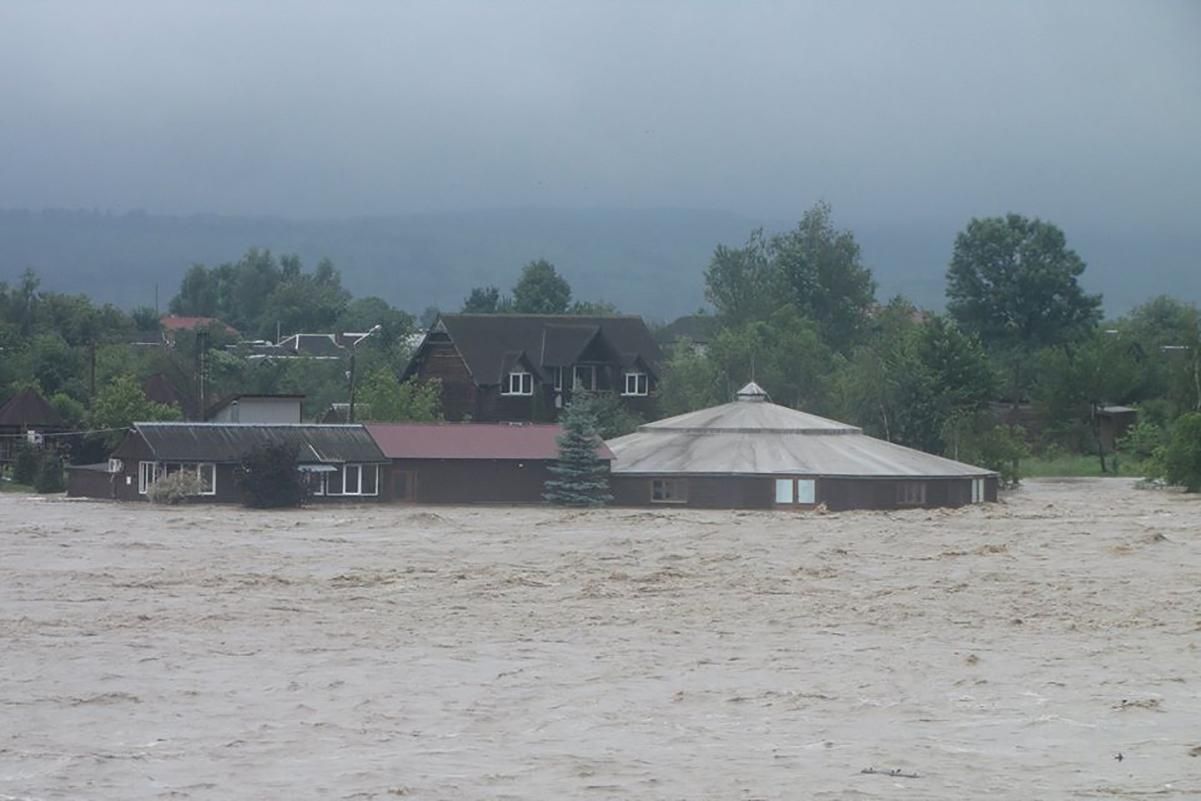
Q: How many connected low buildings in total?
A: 3